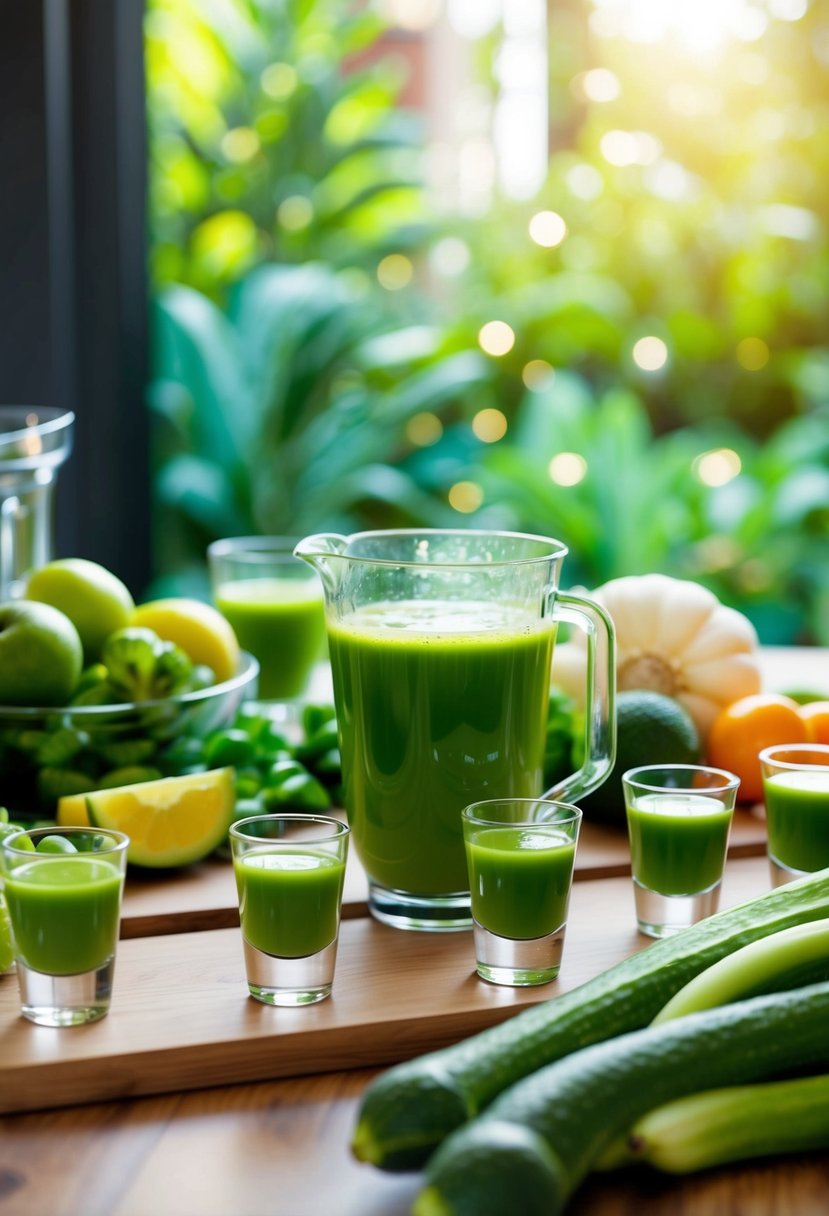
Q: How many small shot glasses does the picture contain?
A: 5